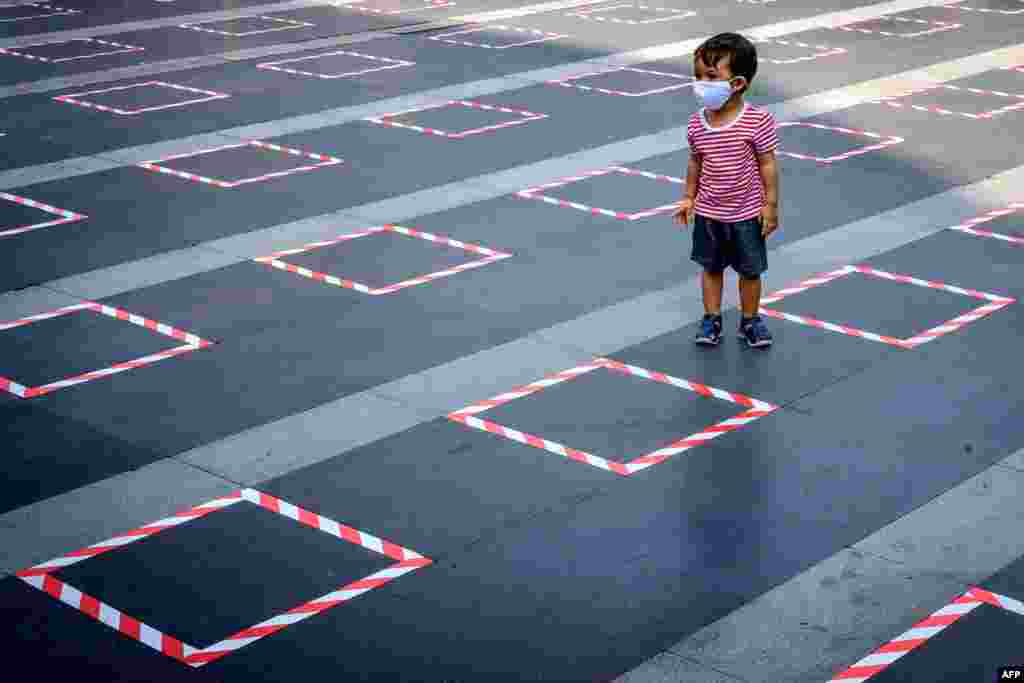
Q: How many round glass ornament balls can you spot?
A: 0